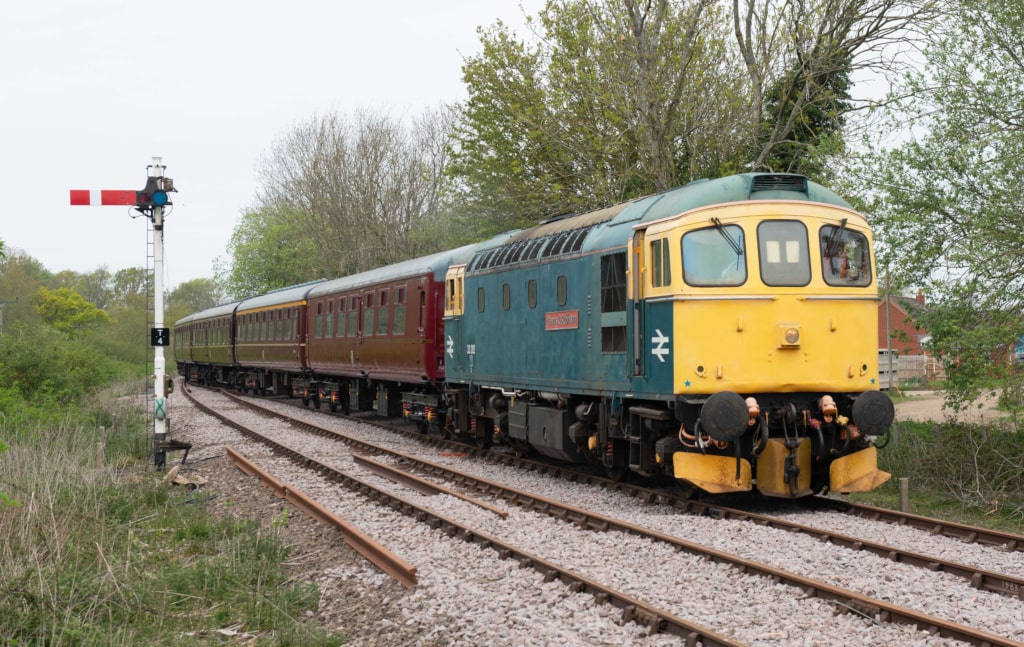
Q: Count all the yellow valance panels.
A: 3